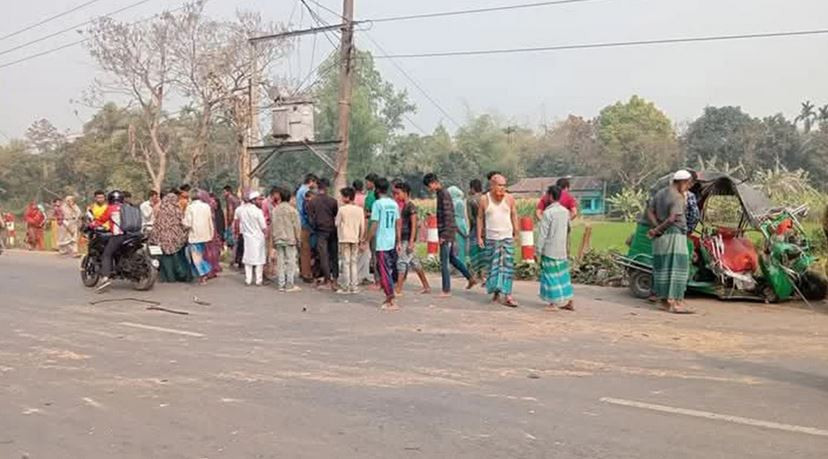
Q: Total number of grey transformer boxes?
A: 1